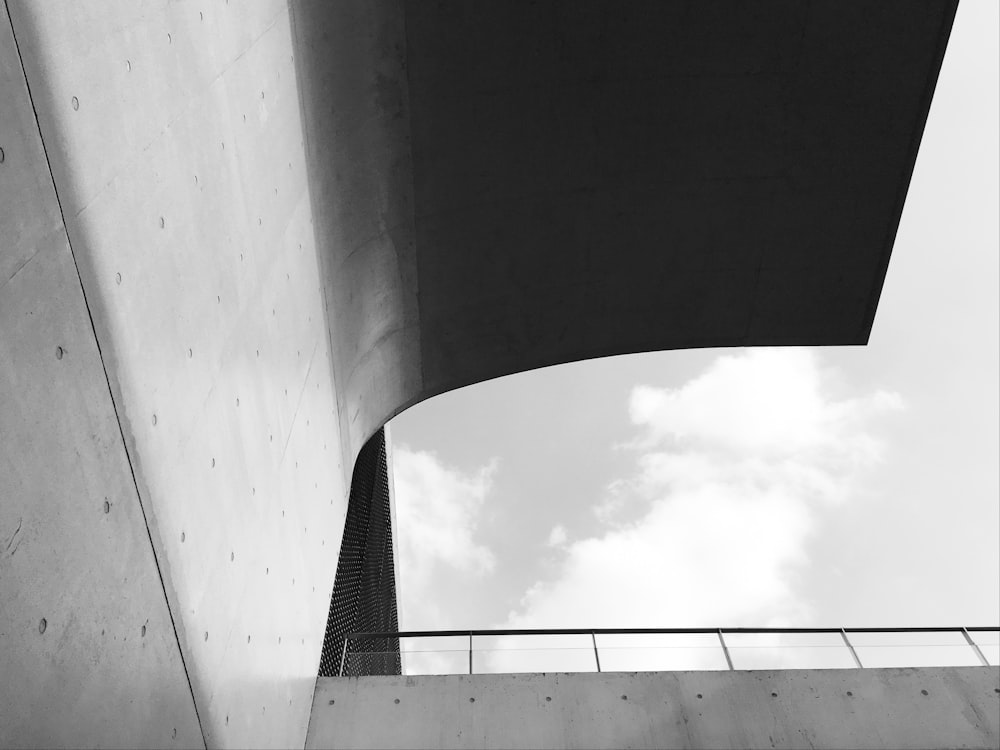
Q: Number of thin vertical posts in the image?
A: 6